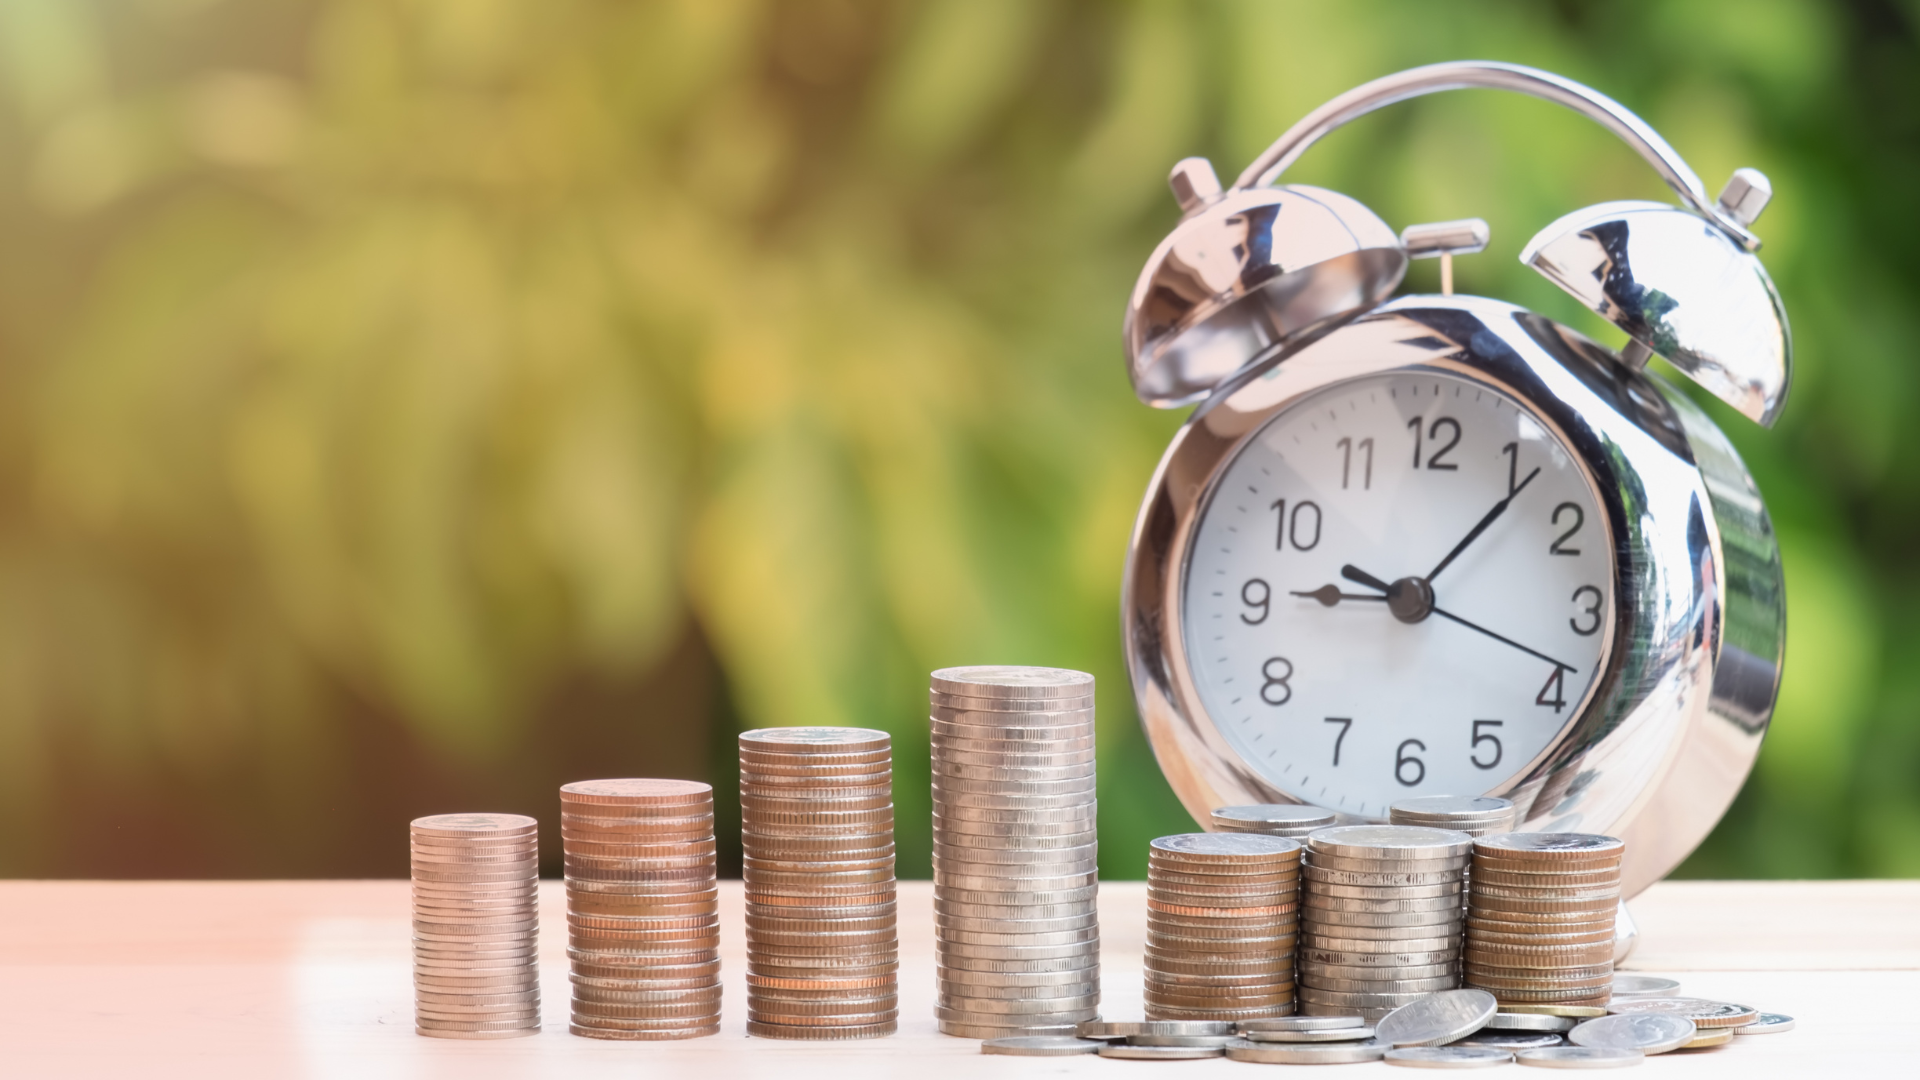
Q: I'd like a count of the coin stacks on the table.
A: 9